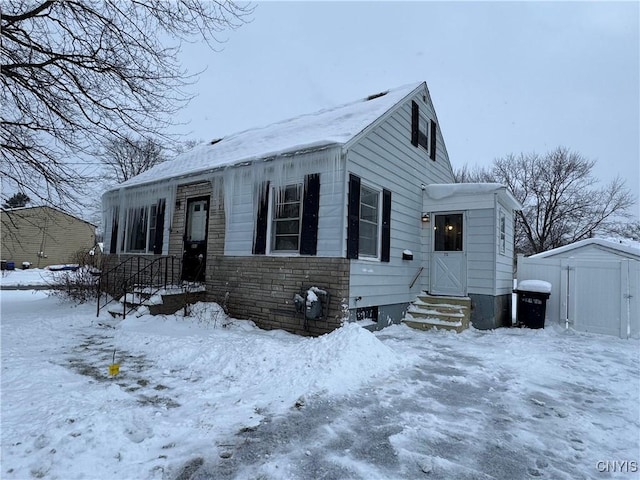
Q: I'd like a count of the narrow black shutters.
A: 8